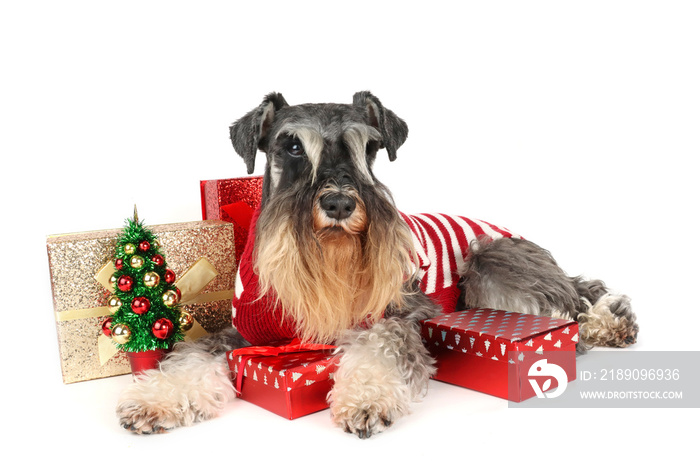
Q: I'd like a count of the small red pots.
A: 1